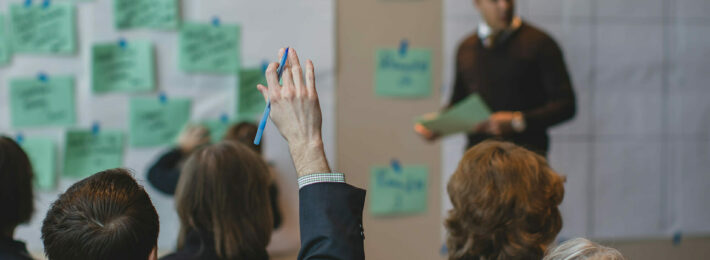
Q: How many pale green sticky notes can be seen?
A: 13